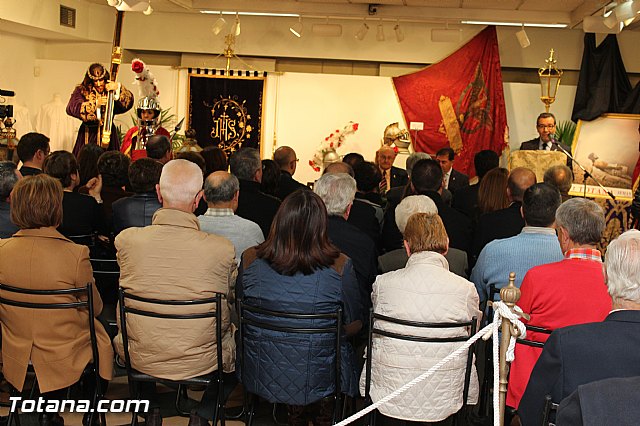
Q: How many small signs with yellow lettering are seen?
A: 1